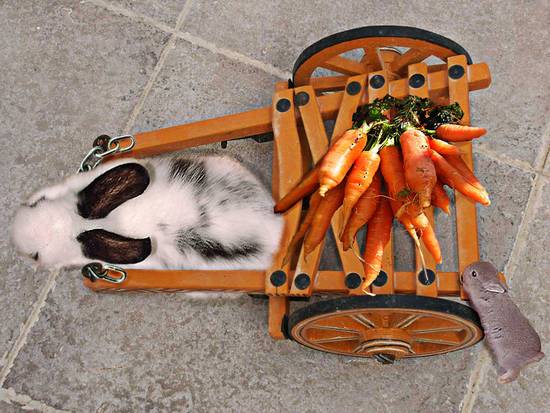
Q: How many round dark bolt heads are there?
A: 11